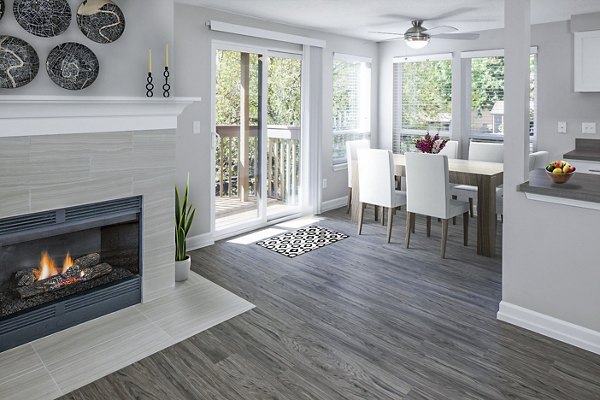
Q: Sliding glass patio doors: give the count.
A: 1